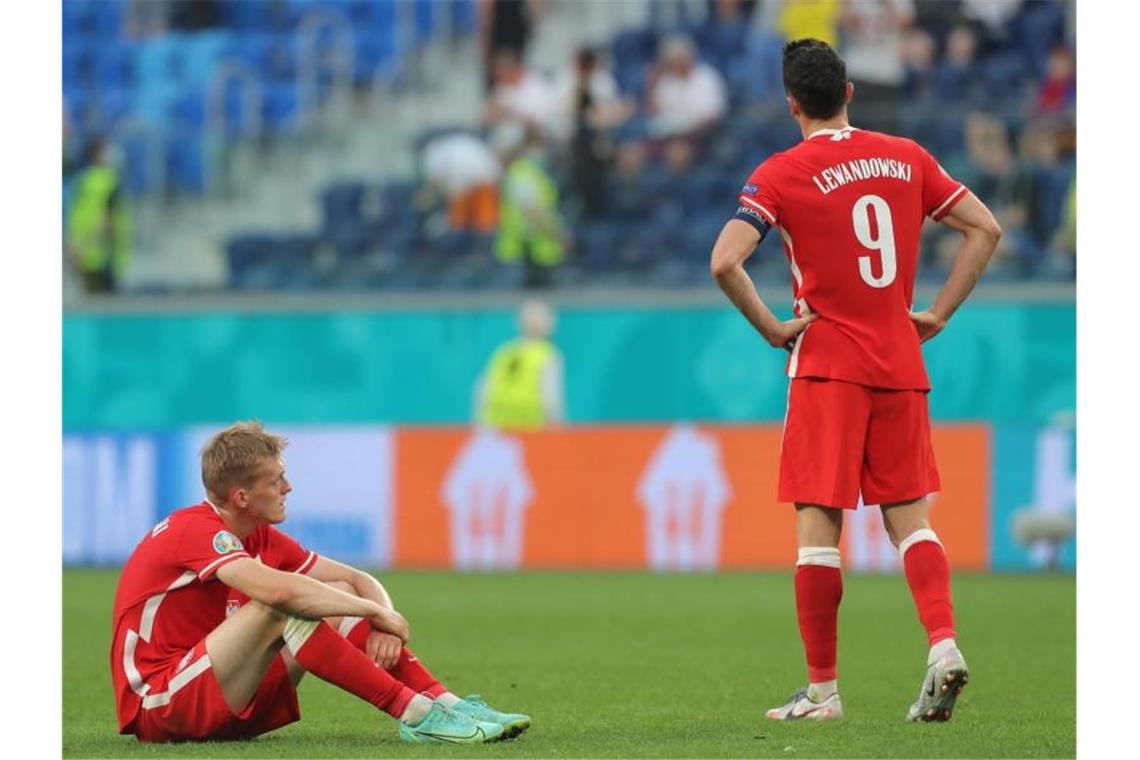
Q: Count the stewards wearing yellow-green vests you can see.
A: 3